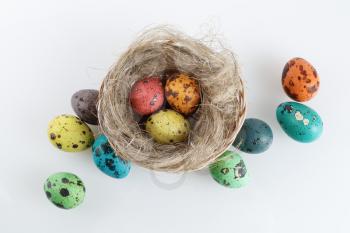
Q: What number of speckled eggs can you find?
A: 11